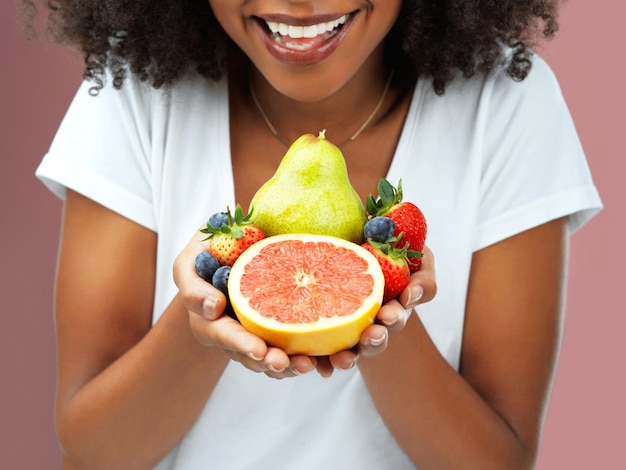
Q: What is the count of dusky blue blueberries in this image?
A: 4